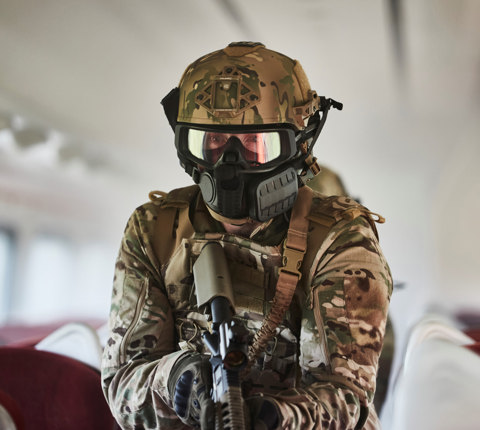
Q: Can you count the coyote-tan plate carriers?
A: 1